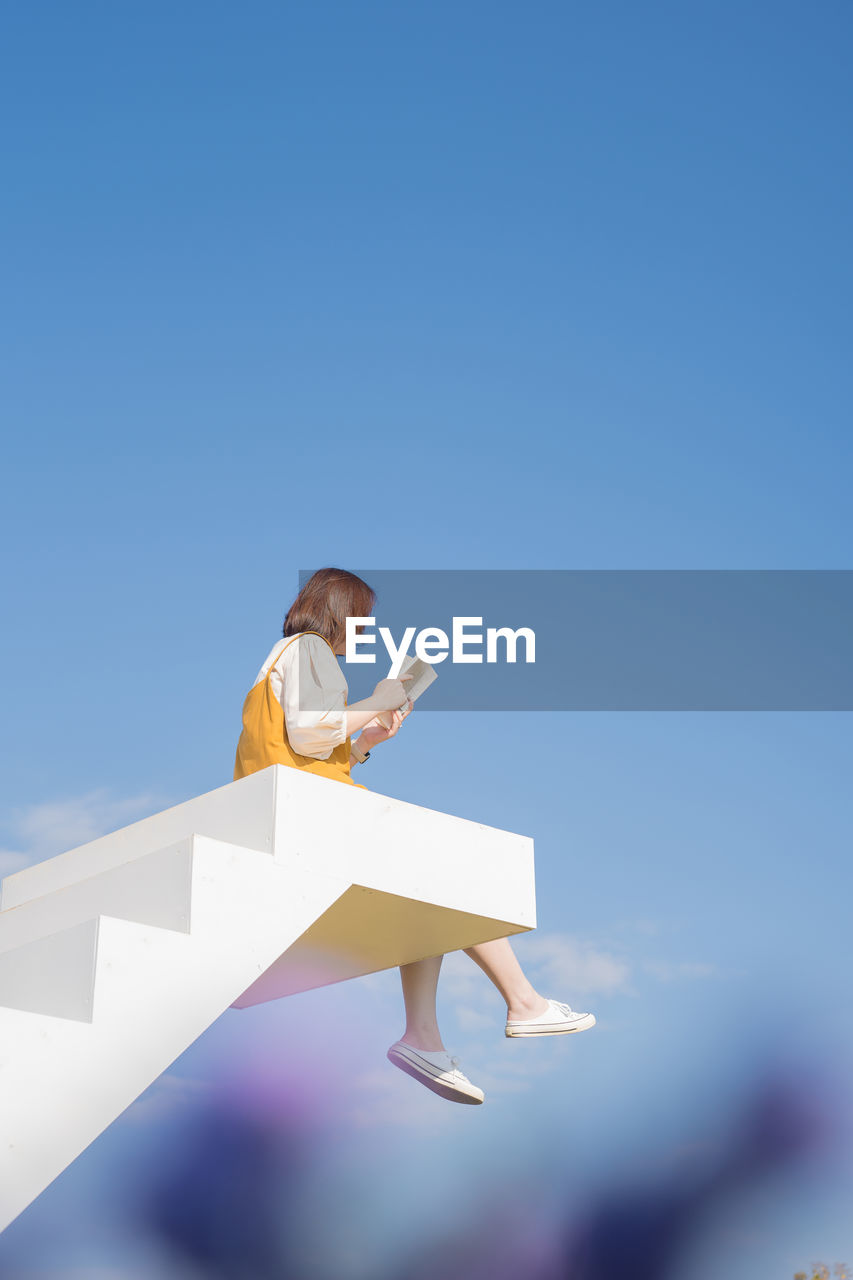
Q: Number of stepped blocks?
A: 3